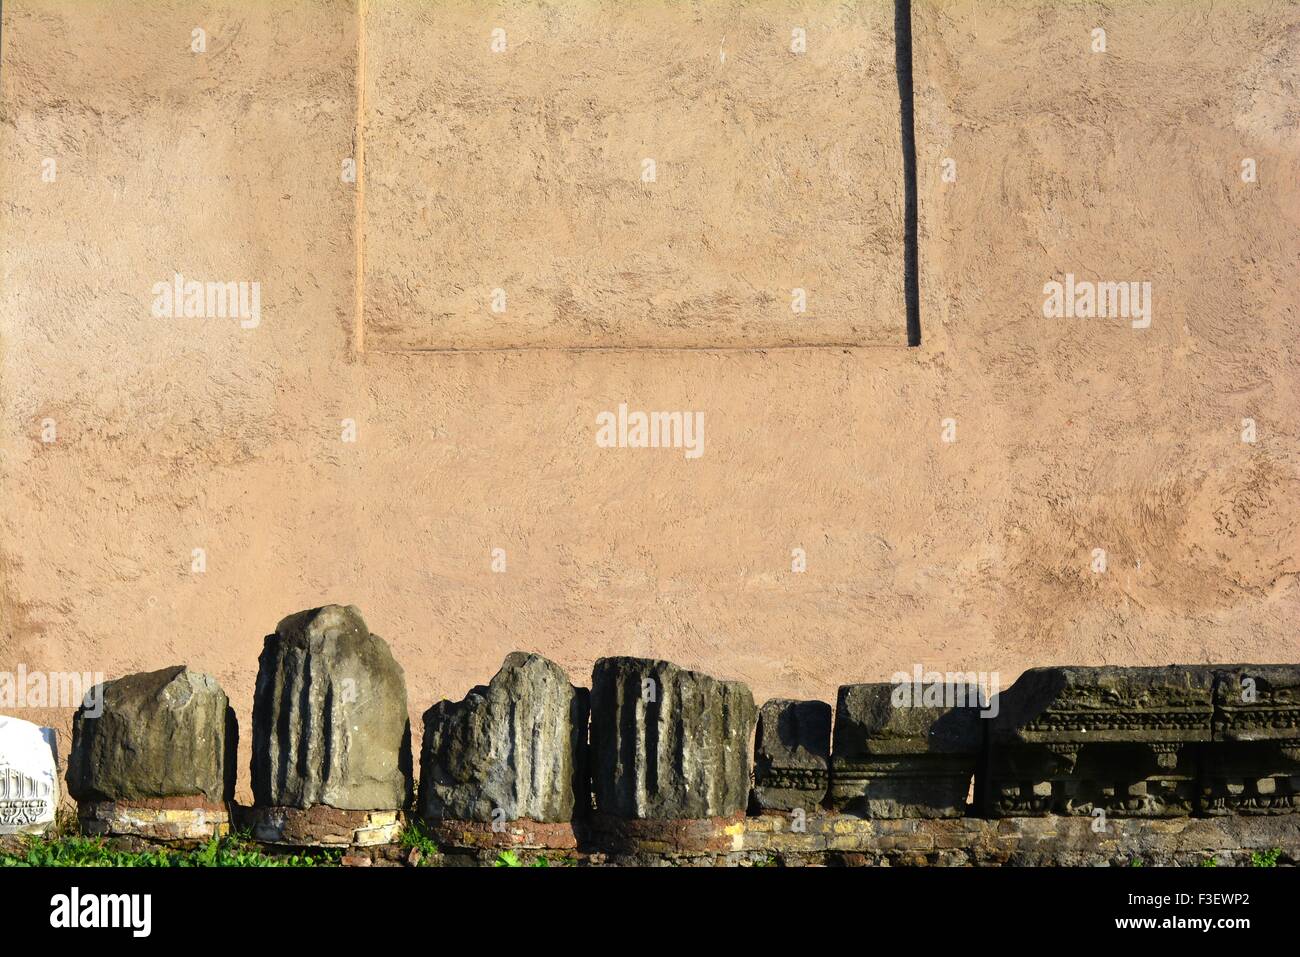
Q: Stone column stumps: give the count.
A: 4